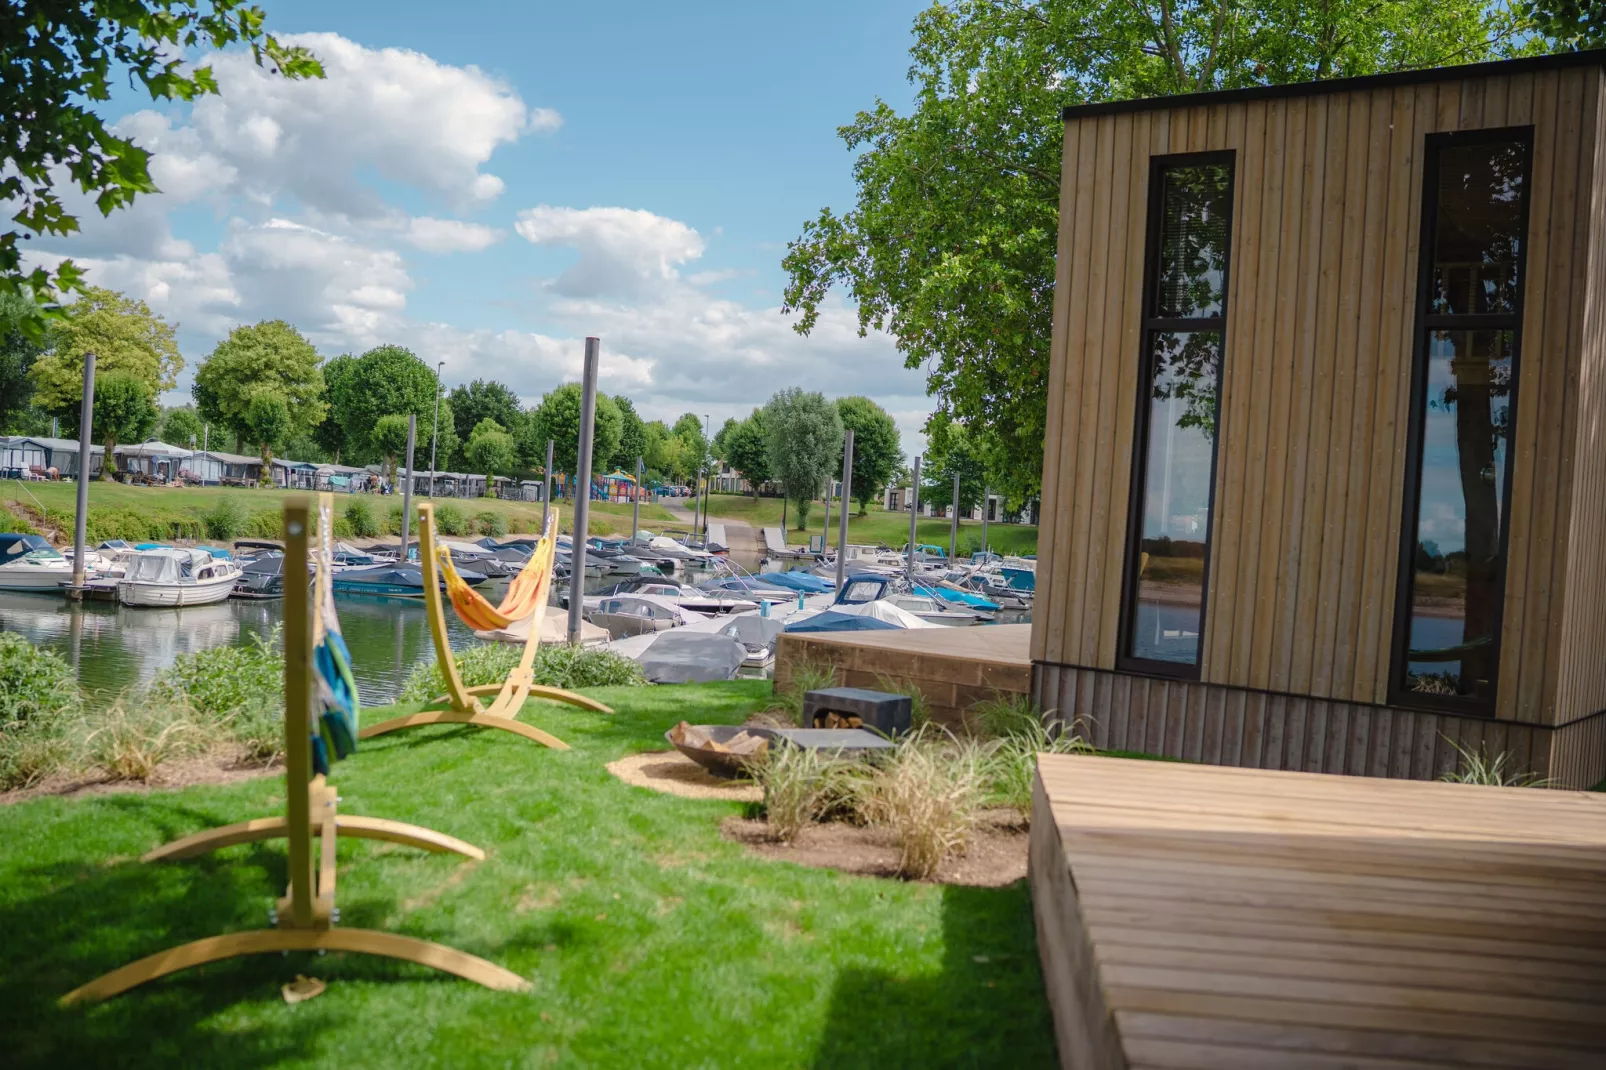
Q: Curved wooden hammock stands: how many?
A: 2